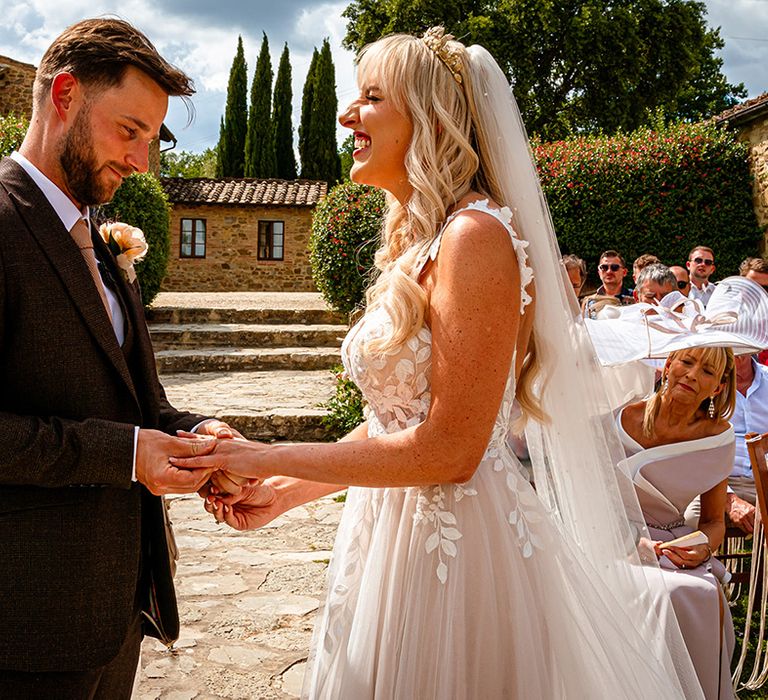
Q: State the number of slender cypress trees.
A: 5